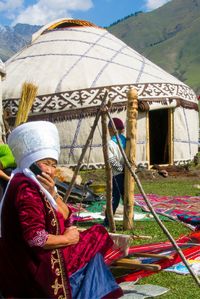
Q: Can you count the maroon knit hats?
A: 1